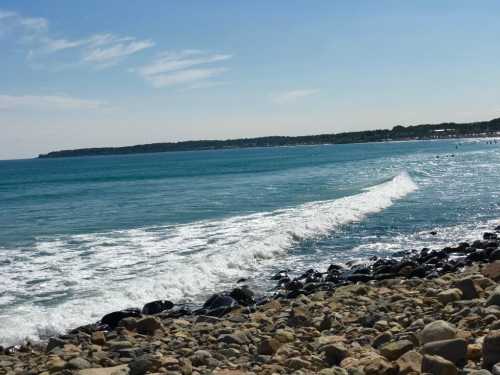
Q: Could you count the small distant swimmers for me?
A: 8